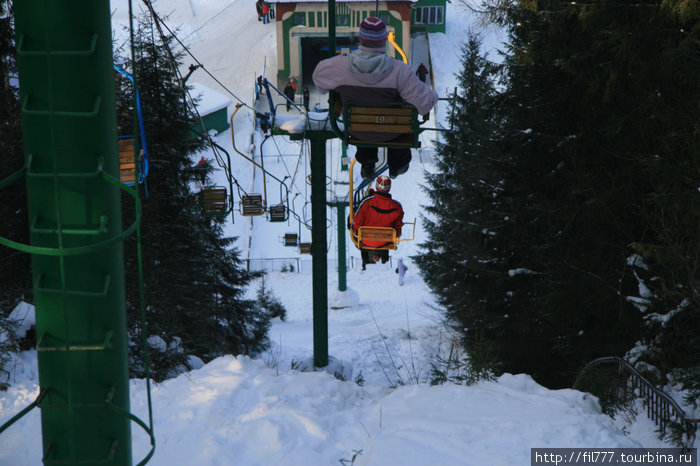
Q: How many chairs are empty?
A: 6